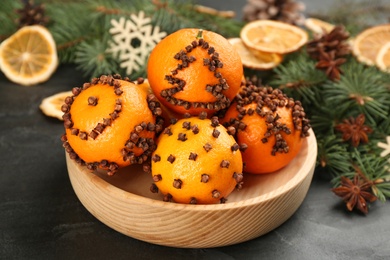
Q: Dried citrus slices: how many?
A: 7